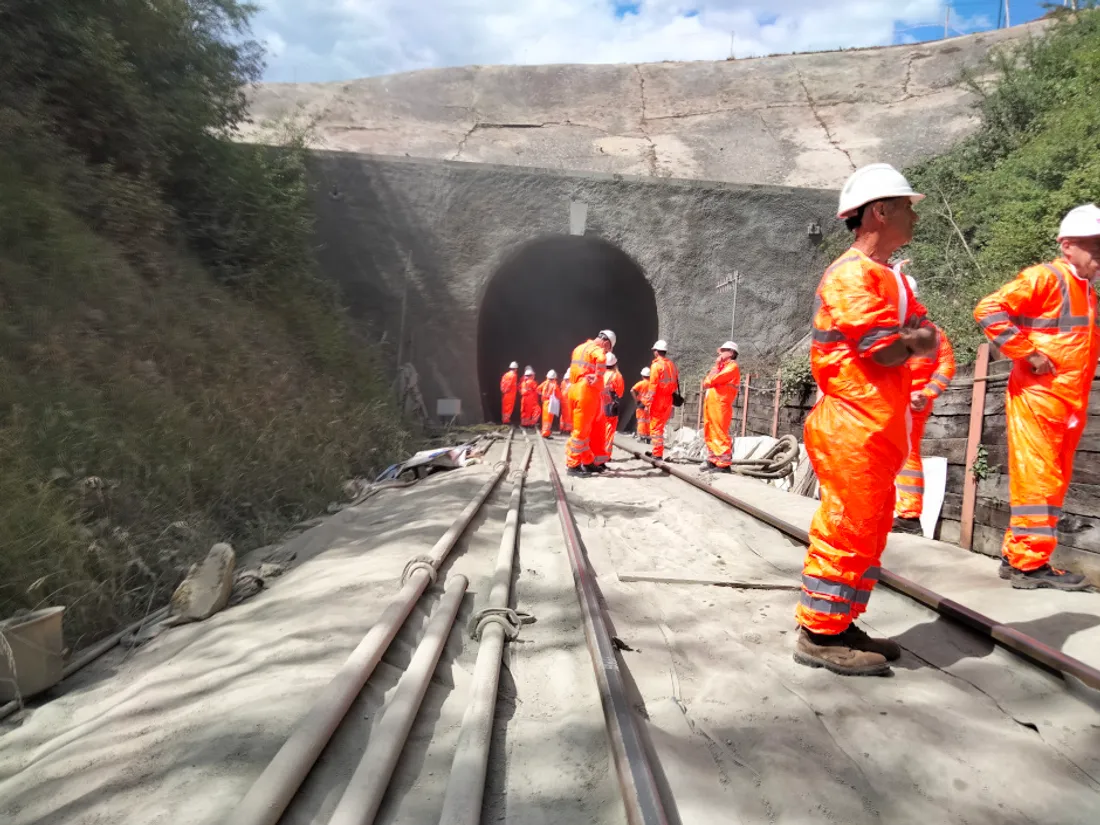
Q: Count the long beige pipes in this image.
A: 3